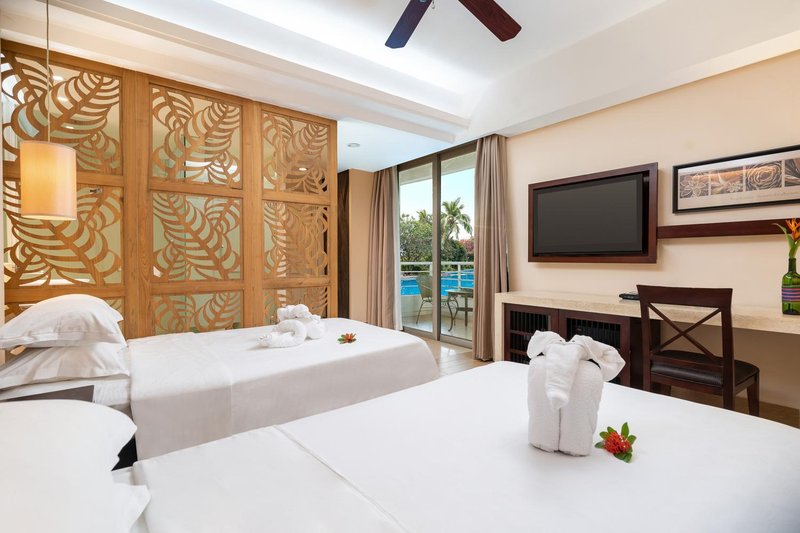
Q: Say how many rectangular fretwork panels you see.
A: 9